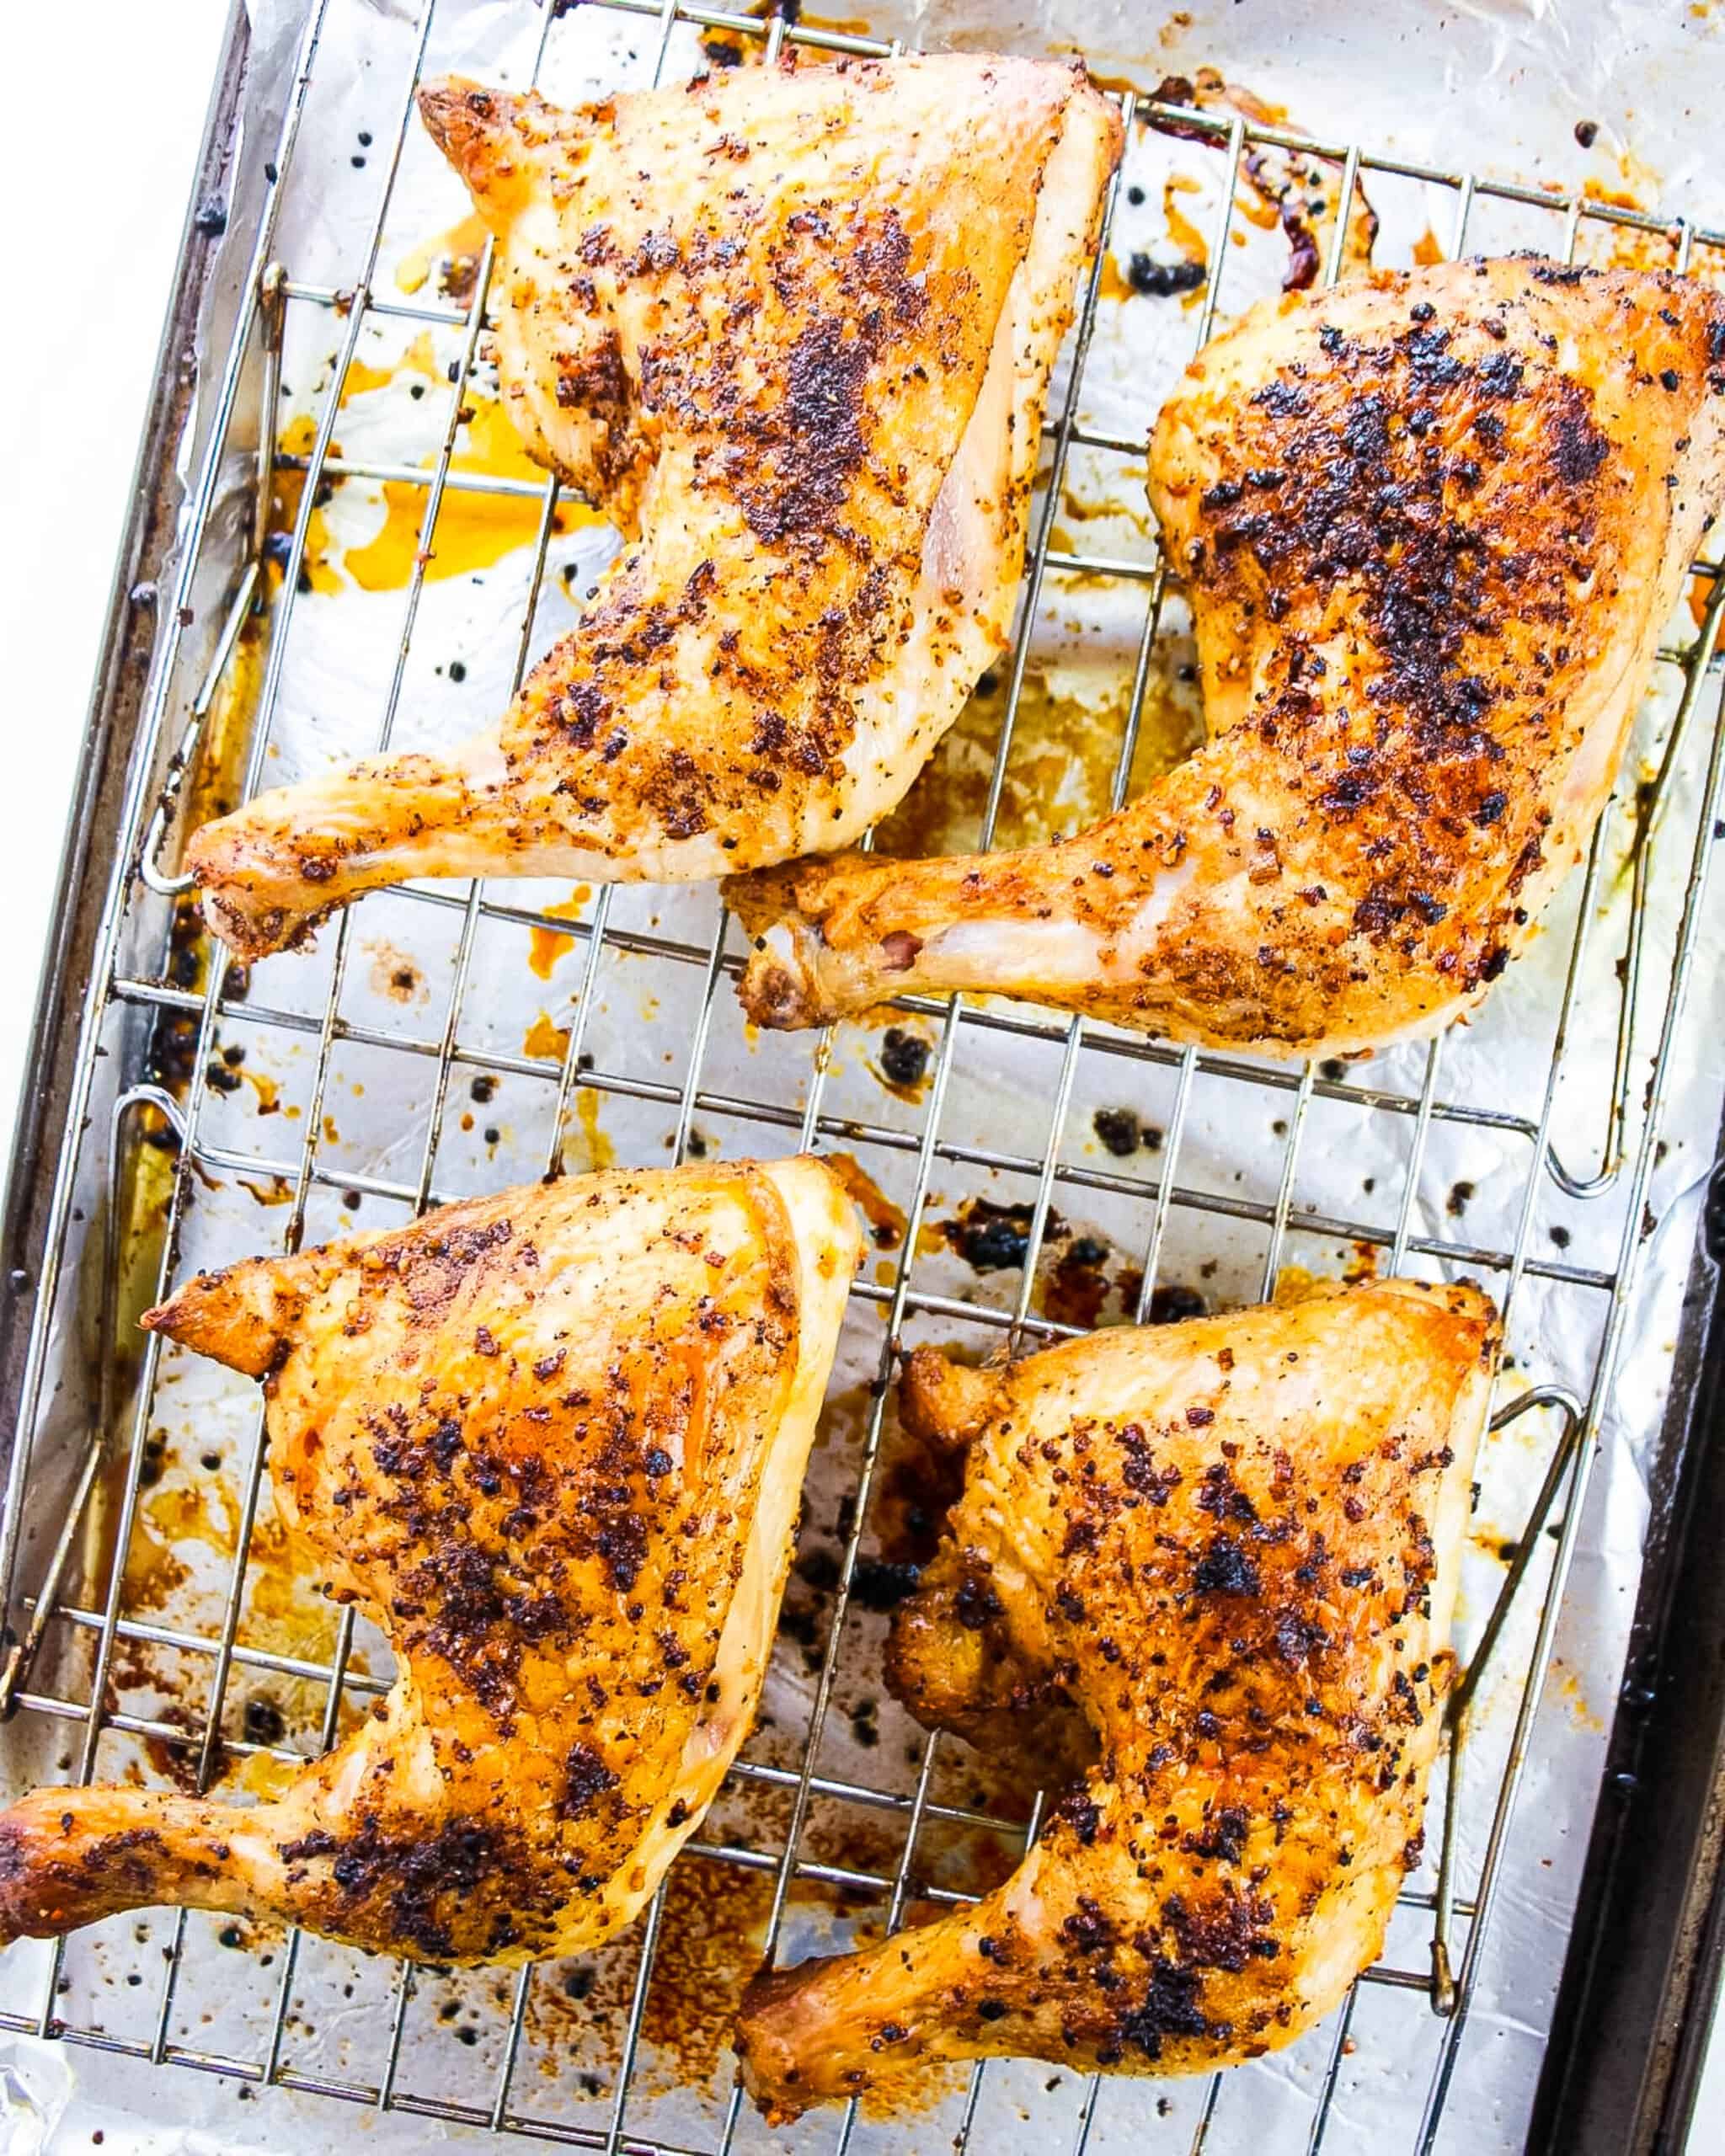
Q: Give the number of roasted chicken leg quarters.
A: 4